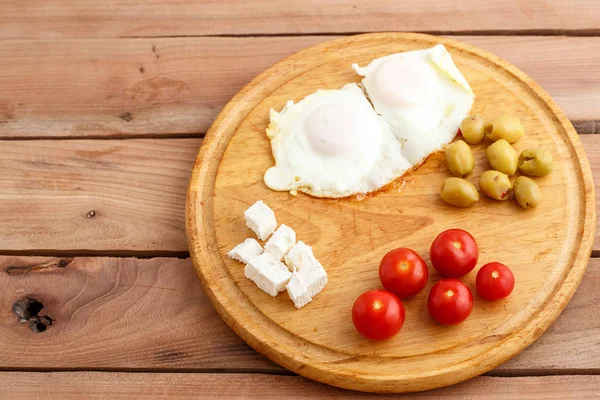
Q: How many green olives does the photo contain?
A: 8